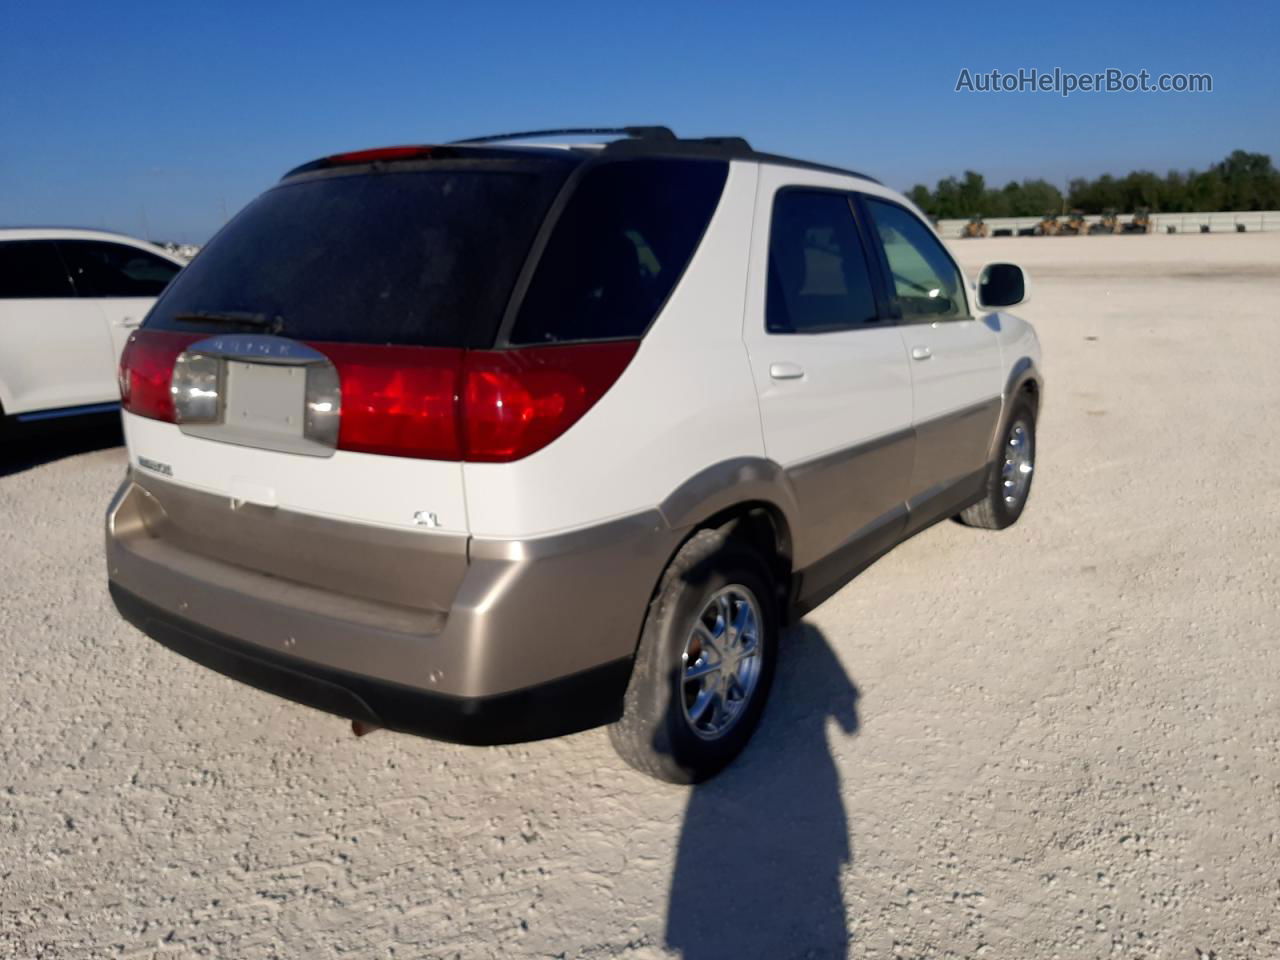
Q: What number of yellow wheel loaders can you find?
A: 5